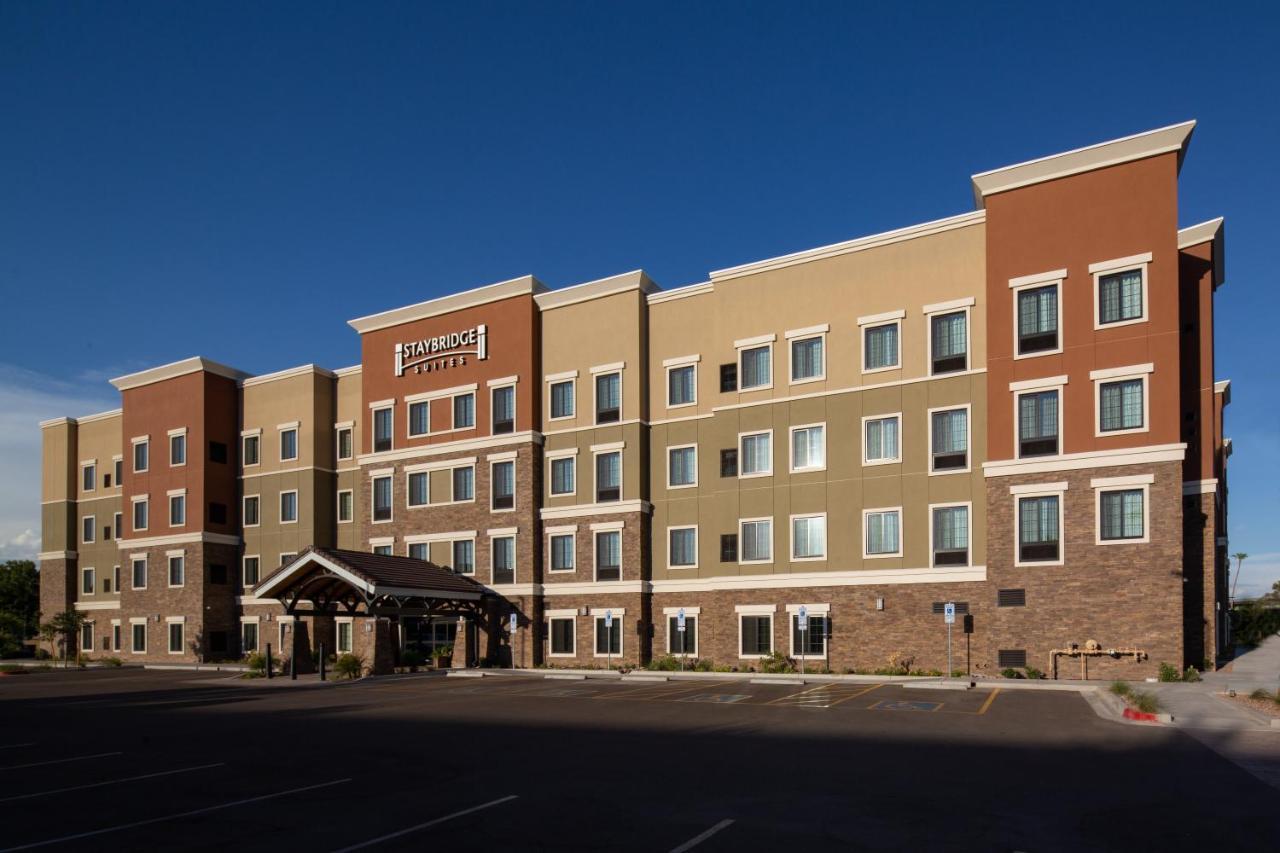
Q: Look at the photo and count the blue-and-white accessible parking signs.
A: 5